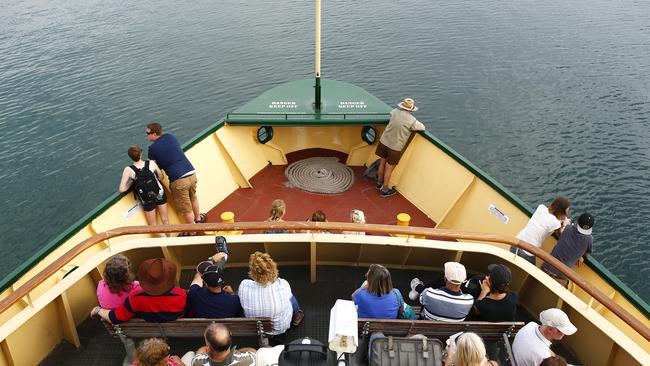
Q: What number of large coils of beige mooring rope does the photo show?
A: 1